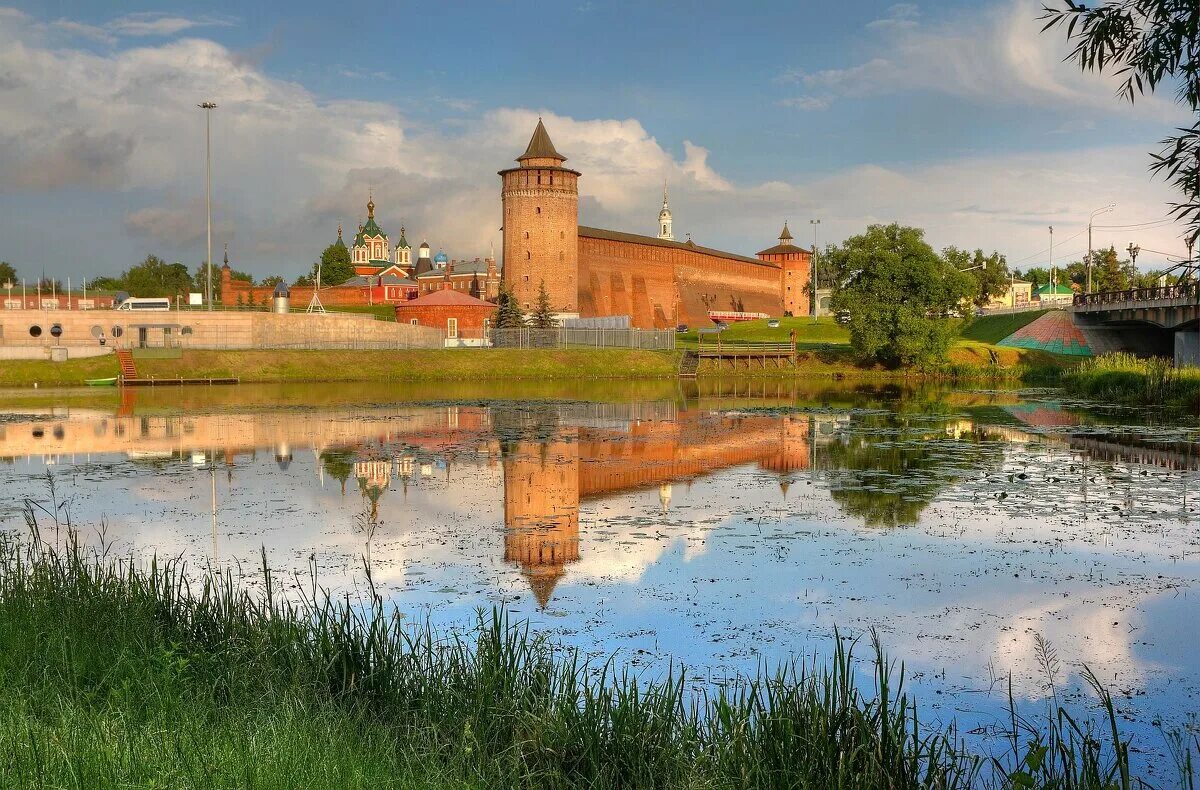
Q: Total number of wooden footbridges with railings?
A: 1